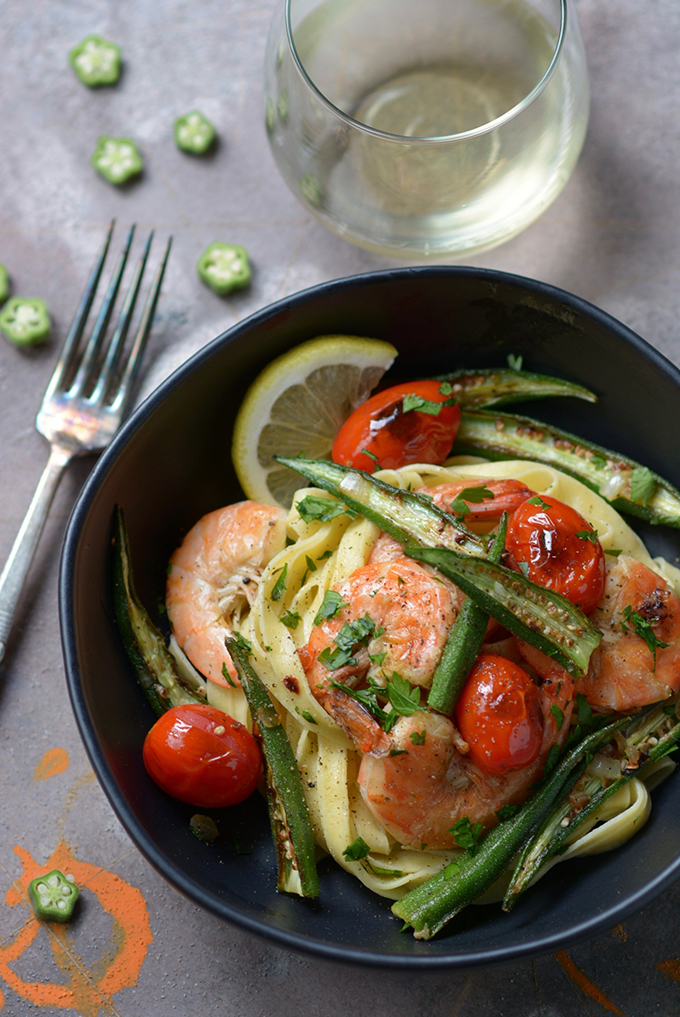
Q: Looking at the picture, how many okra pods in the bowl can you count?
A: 9